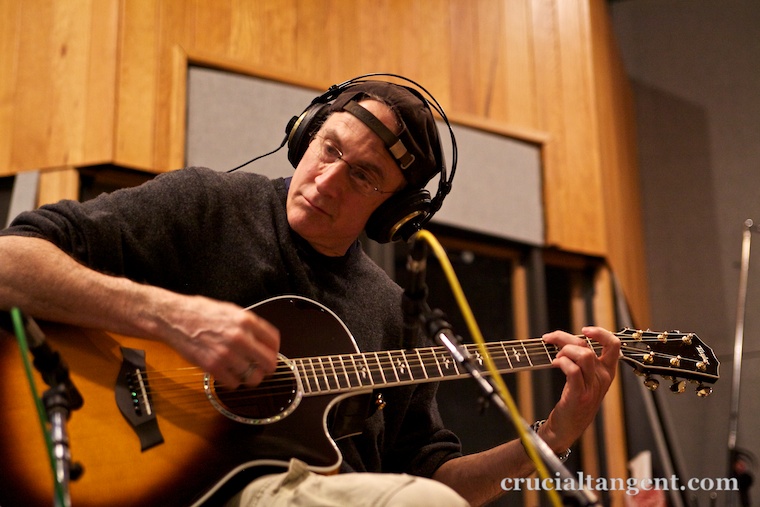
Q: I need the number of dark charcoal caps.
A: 1